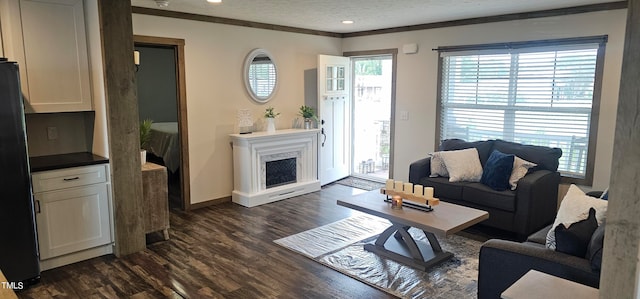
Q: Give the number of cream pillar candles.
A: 5